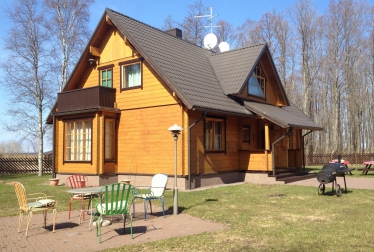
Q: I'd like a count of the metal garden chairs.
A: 4